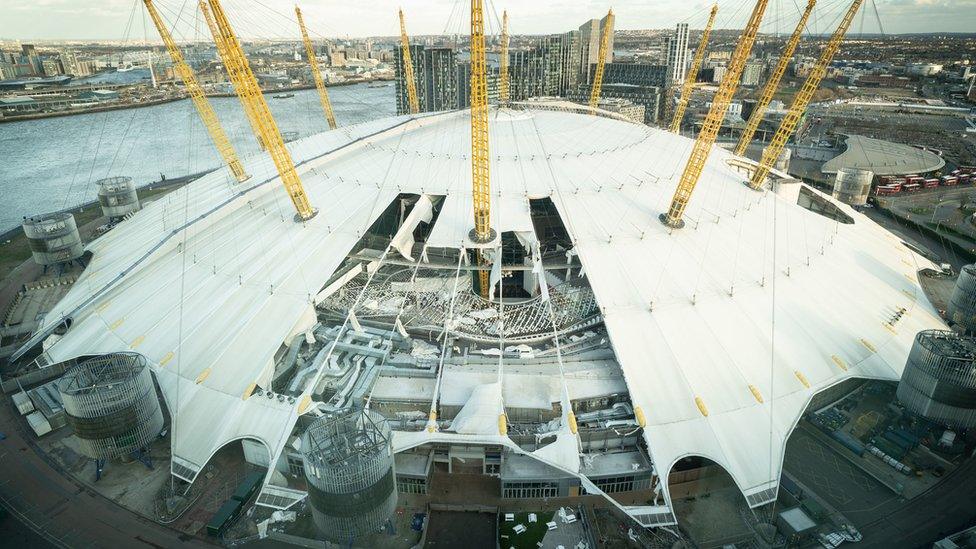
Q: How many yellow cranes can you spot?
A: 12